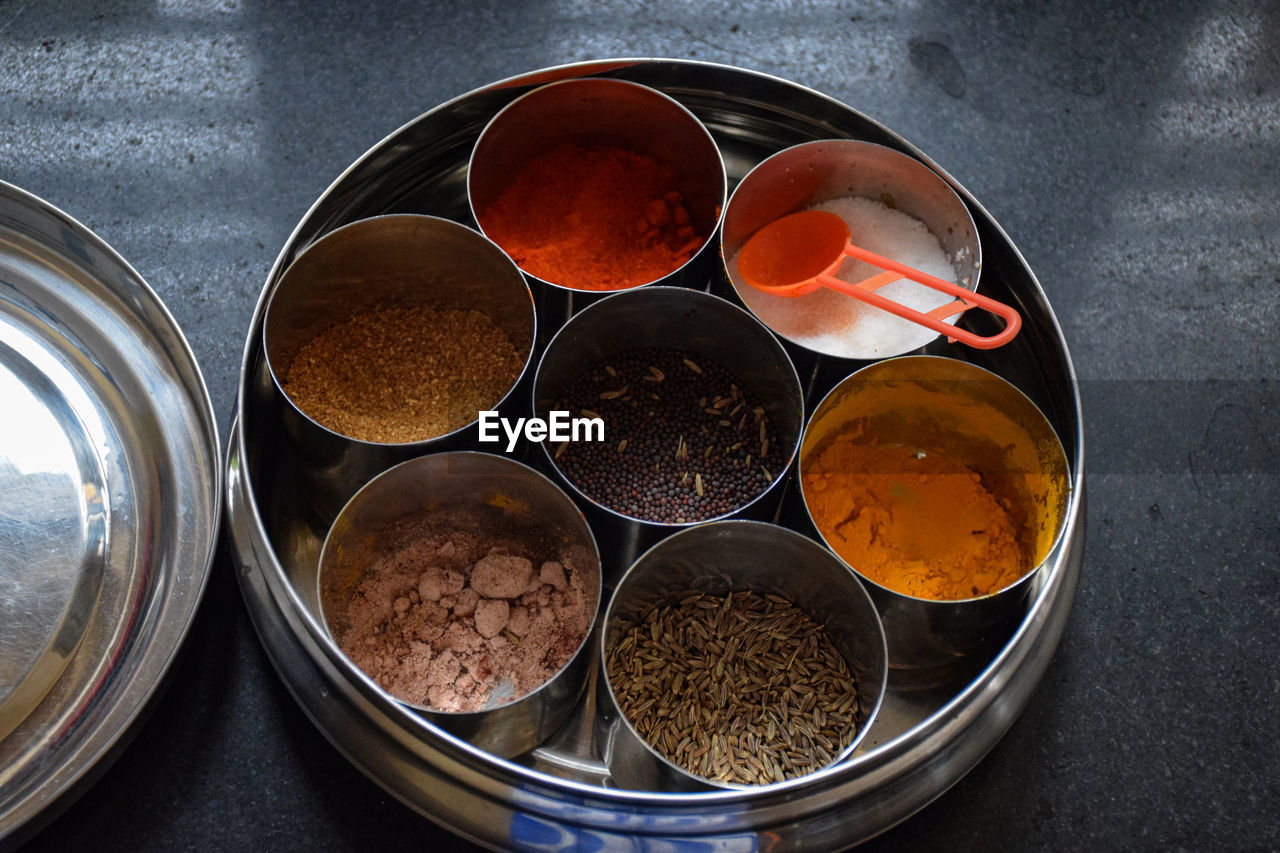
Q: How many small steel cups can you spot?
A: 7